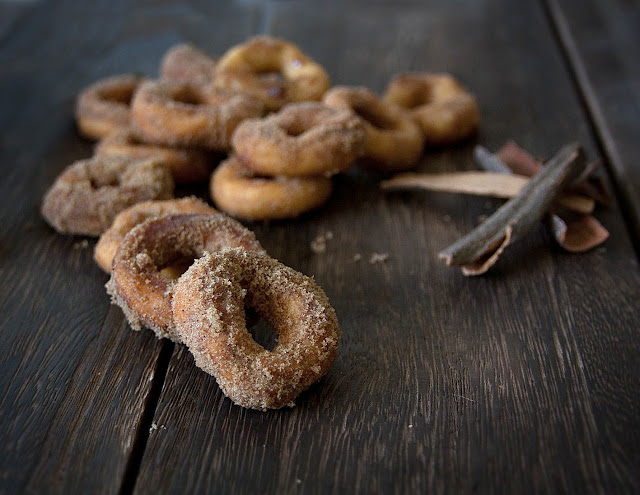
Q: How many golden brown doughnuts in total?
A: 13